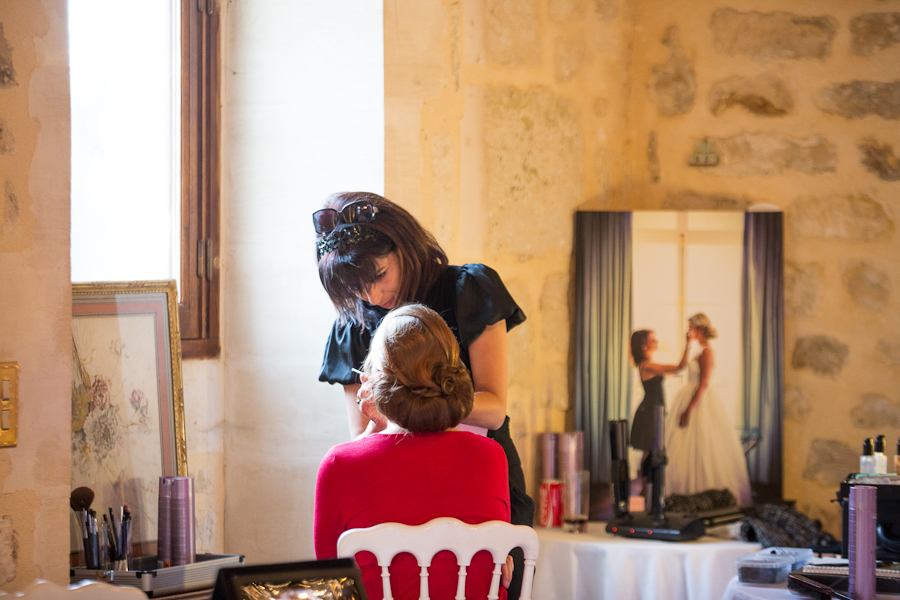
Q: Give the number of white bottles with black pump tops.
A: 2